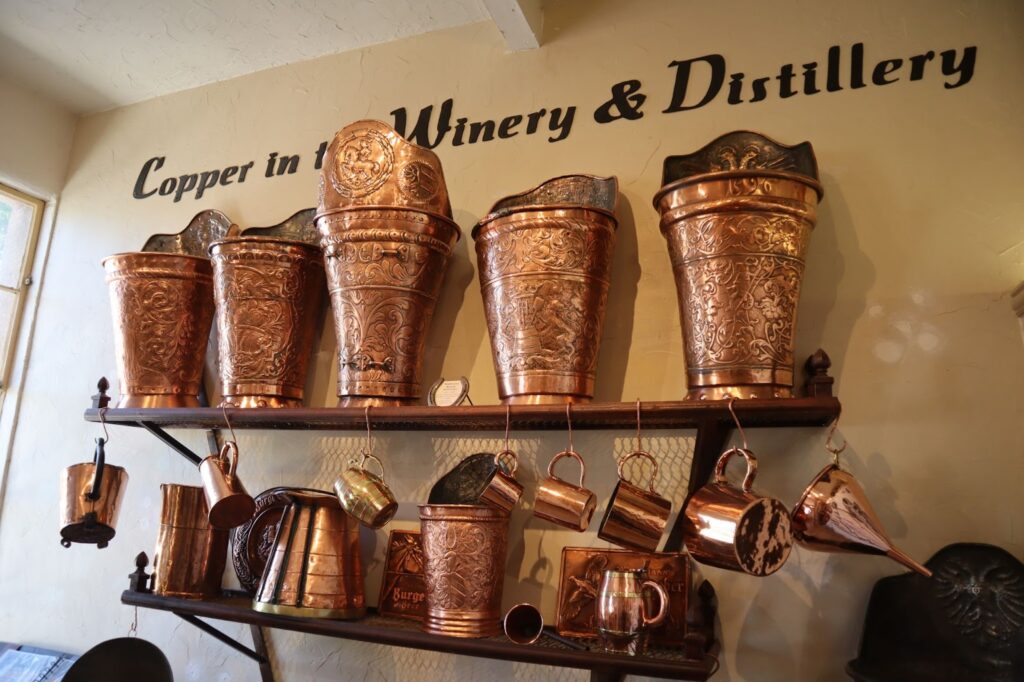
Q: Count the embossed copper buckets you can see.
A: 6